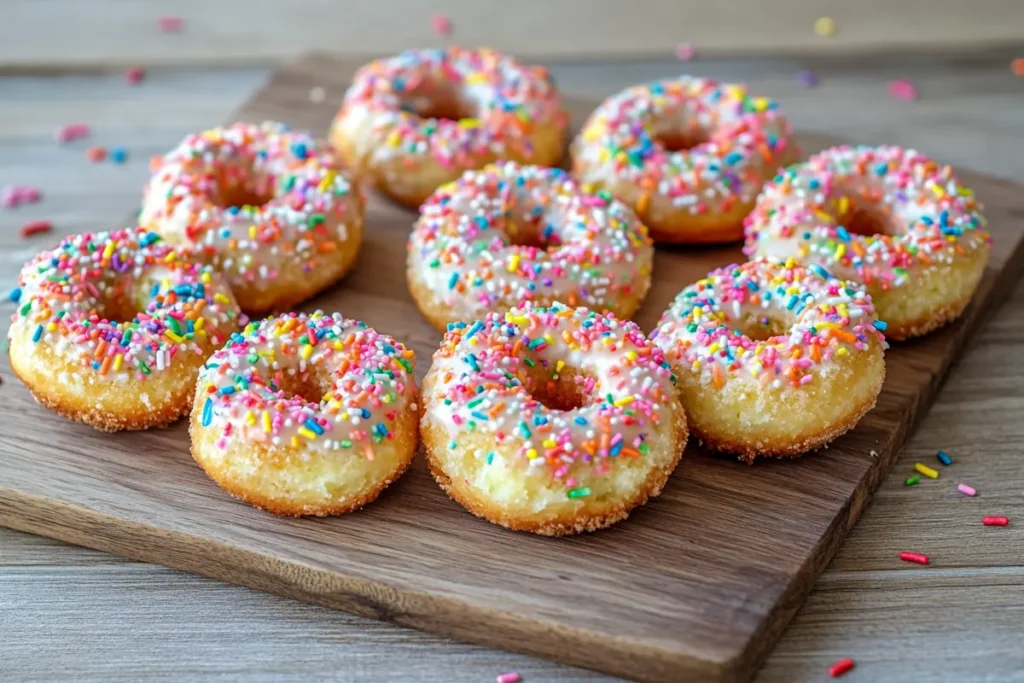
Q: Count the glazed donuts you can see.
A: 9